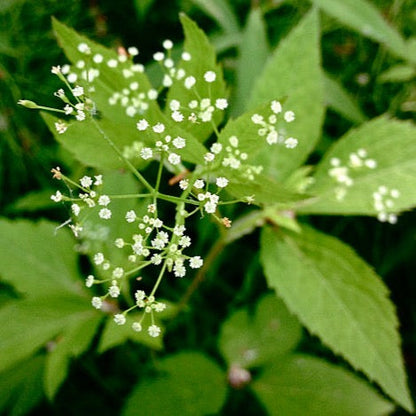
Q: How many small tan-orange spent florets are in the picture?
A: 2